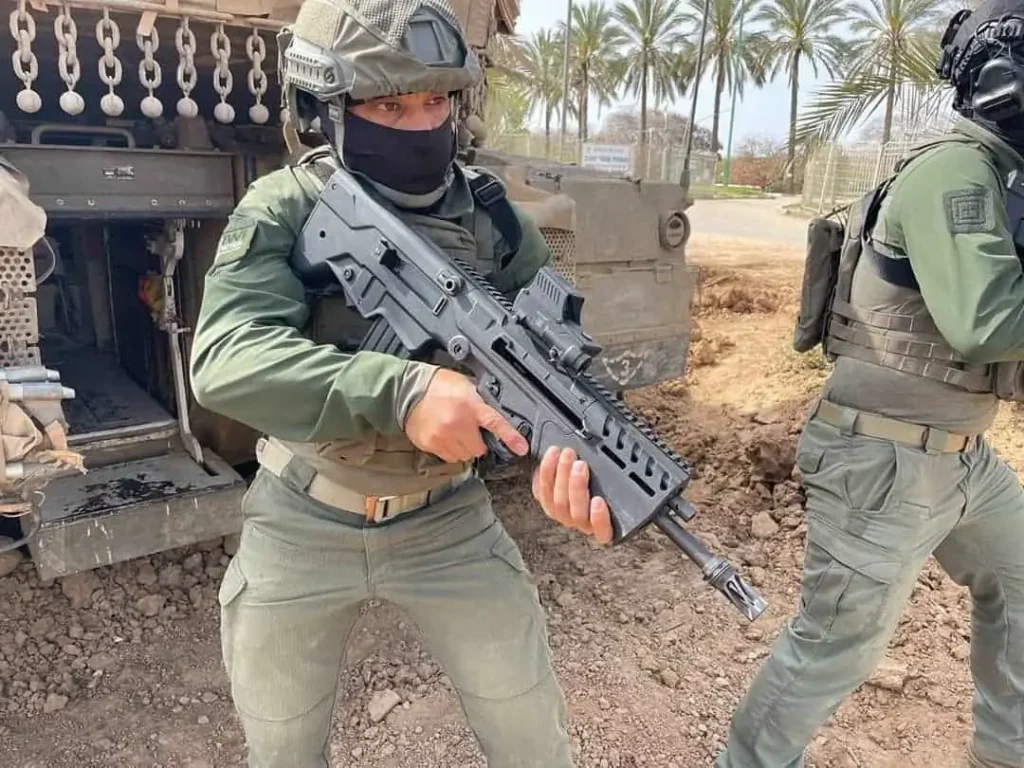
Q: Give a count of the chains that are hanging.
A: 7